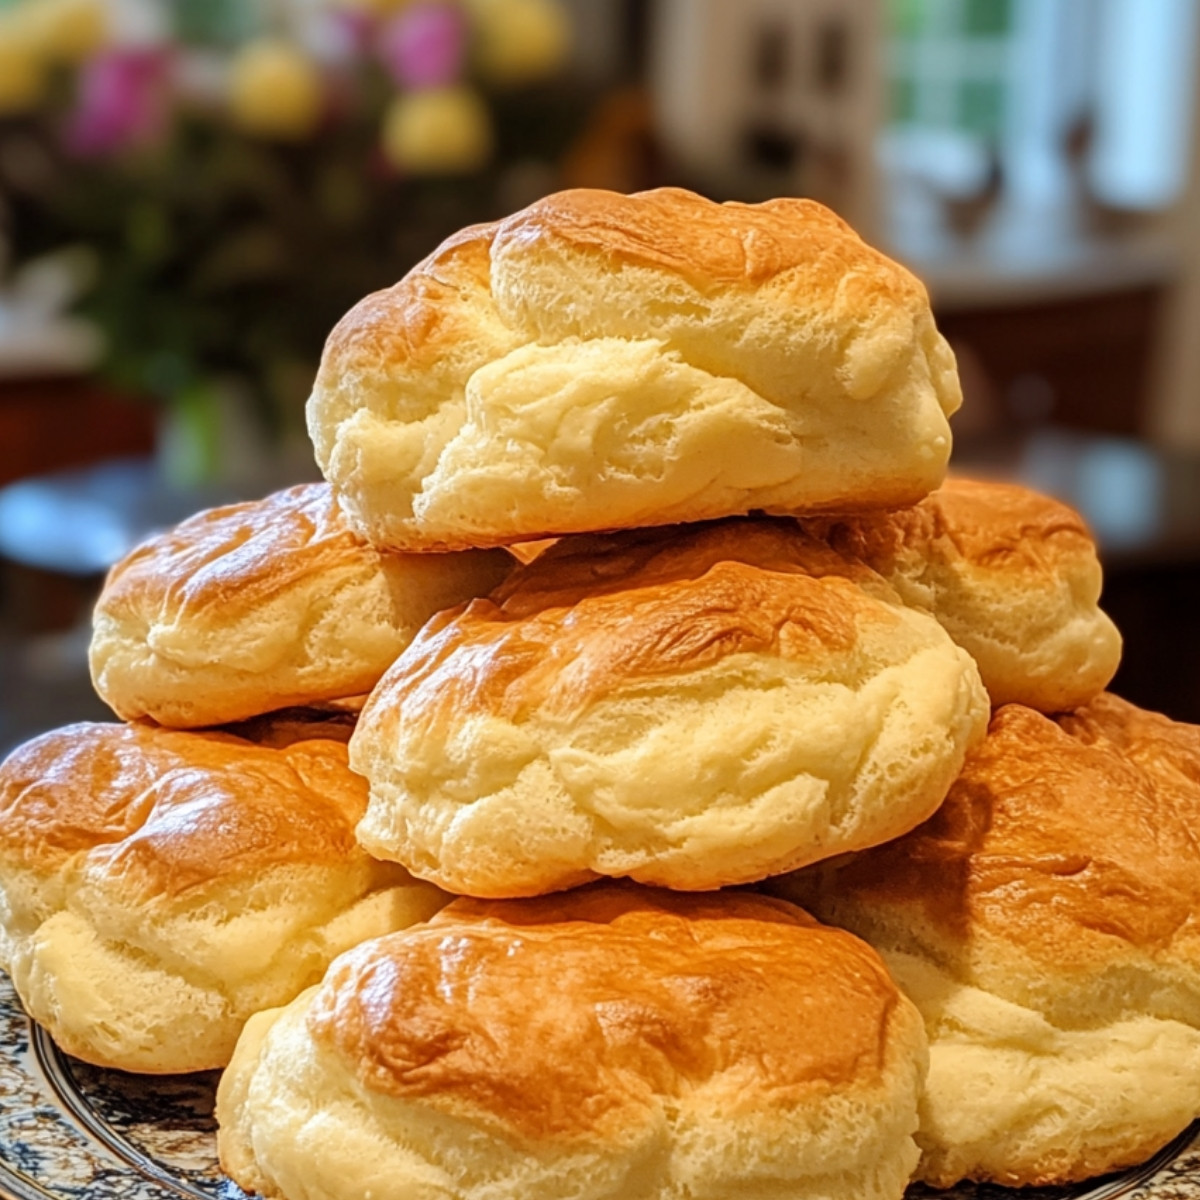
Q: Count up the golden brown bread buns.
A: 7